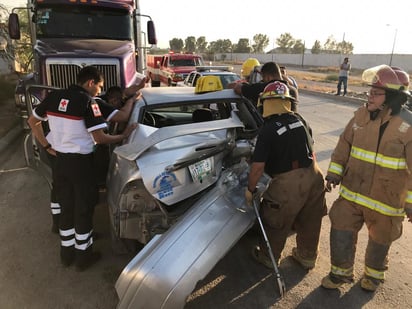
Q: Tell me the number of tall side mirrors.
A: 2